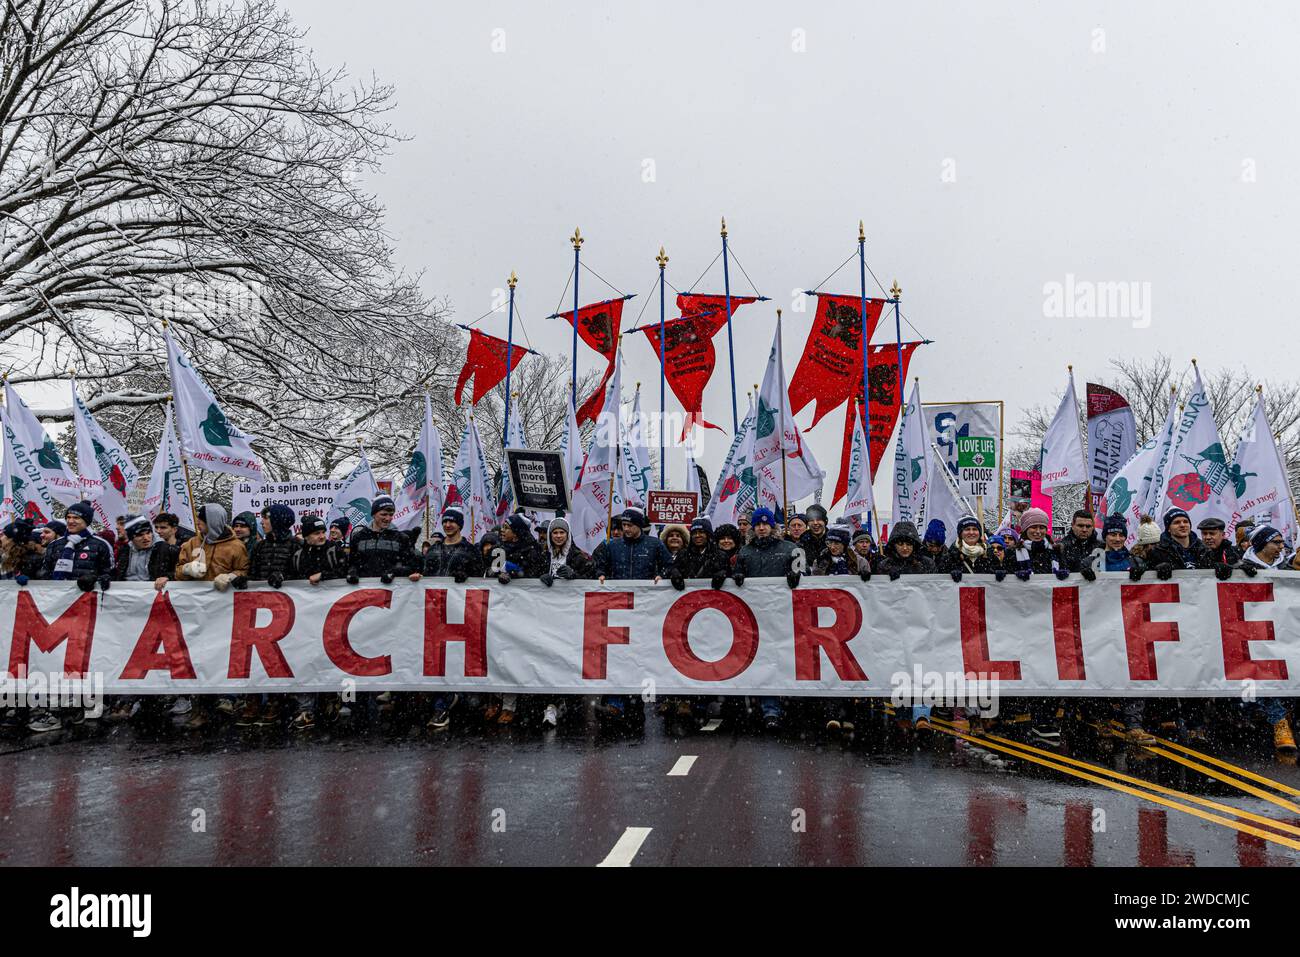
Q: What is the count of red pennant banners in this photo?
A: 6